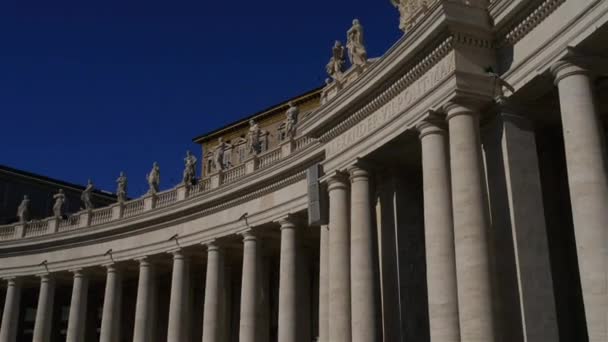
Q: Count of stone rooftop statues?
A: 11